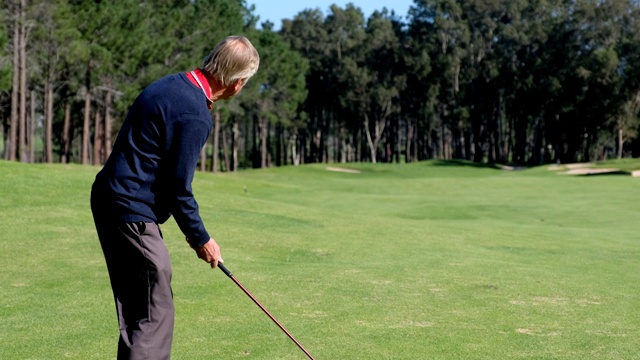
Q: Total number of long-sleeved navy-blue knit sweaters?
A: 1